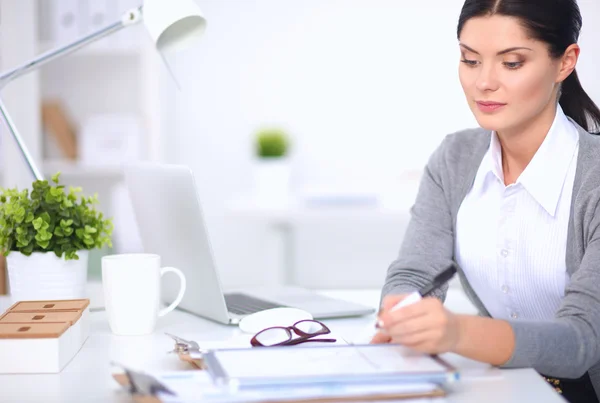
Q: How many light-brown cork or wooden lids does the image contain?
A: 3